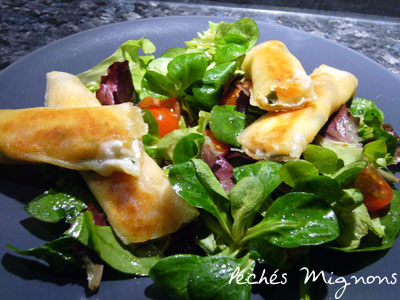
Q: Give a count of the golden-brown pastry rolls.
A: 4